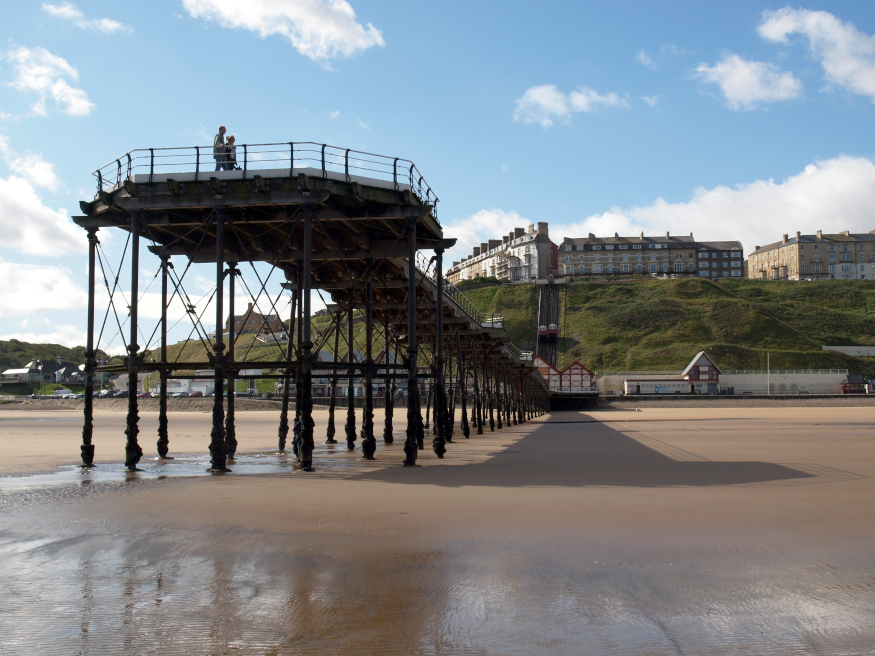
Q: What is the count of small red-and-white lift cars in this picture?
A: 2